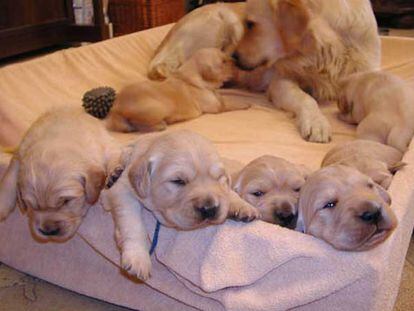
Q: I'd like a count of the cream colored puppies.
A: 6